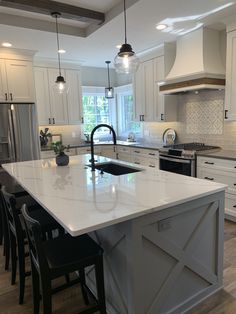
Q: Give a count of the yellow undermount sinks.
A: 0